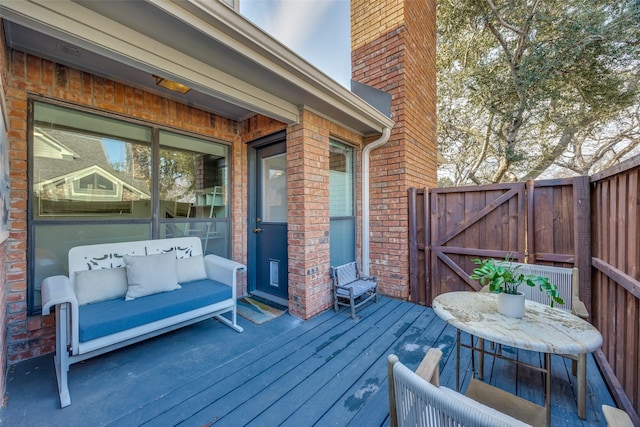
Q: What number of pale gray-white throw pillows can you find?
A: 3